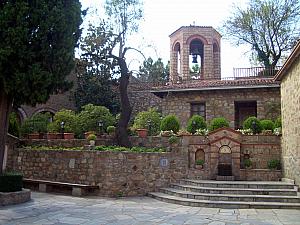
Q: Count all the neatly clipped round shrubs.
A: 6